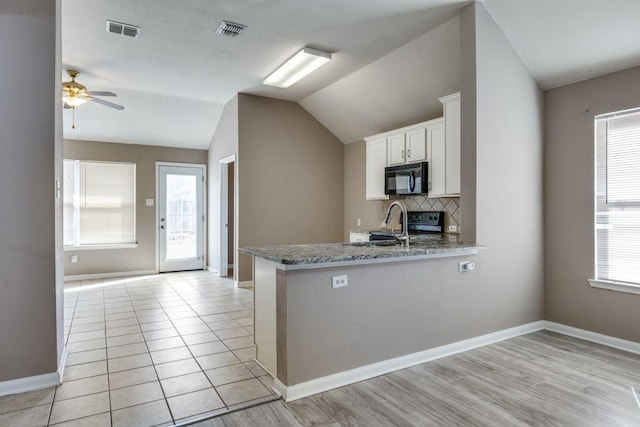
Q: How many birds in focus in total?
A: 0